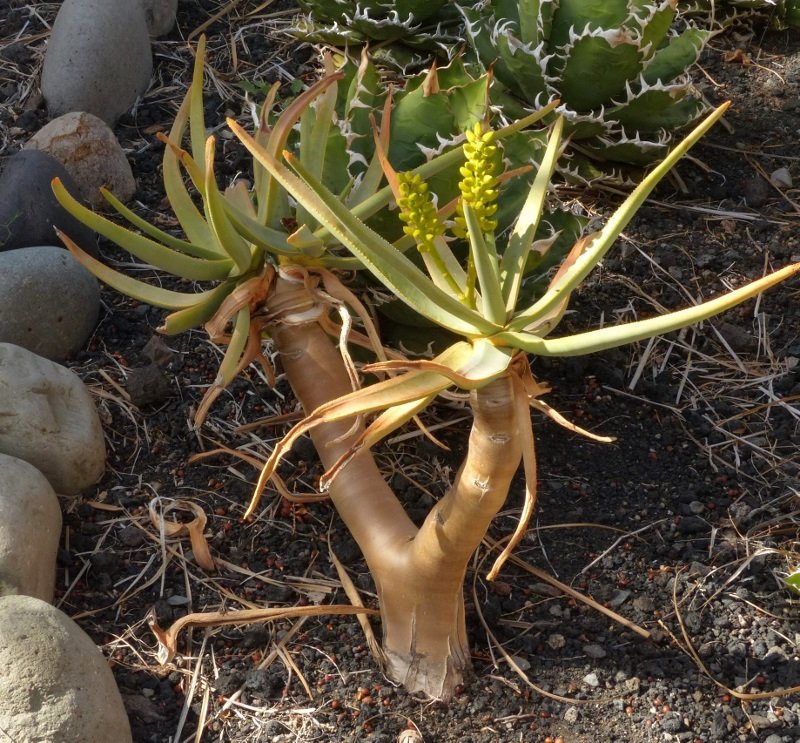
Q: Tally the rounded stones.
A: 8